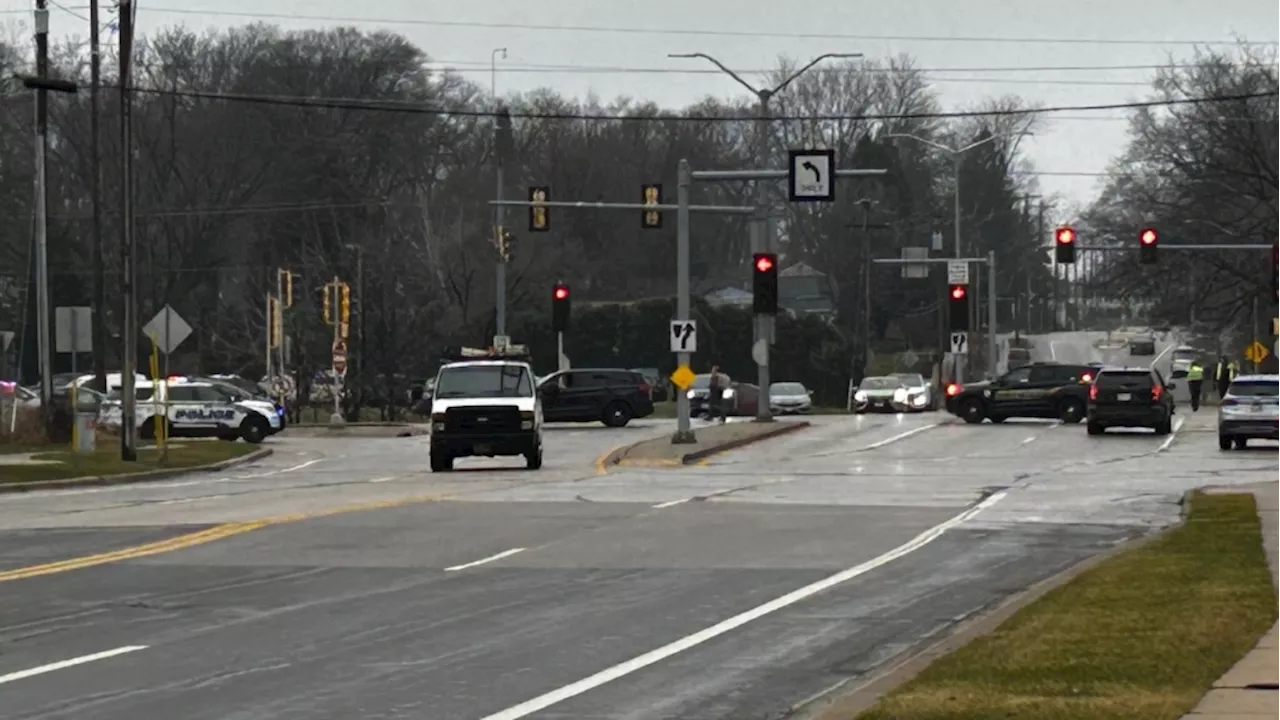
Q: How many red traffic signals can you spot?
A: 5